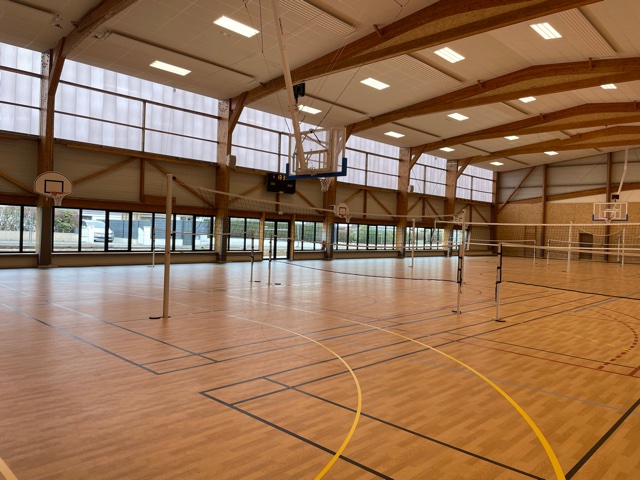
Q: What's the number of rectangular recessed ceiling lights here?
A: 14